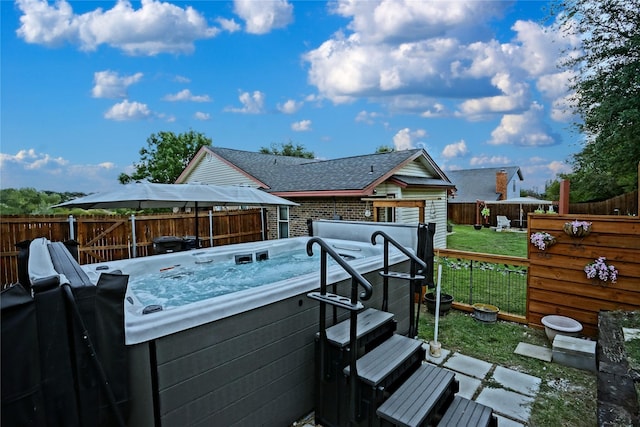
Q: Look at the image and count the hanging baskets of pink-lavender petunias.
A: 3